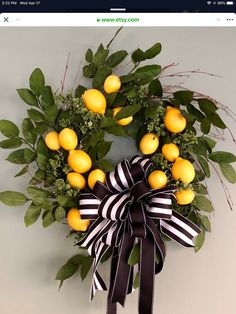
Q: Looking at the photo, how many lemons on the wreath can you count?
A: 15